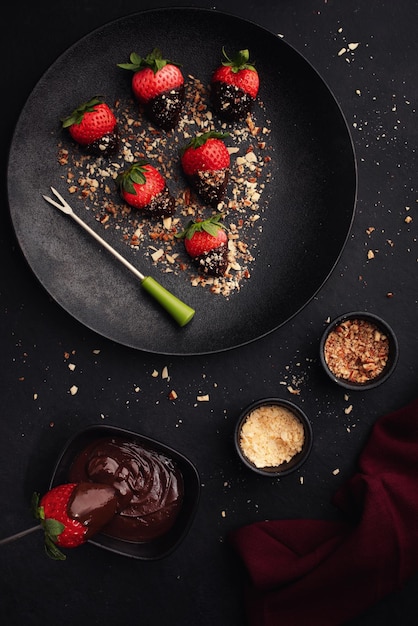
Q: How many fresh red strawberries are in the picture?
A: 7